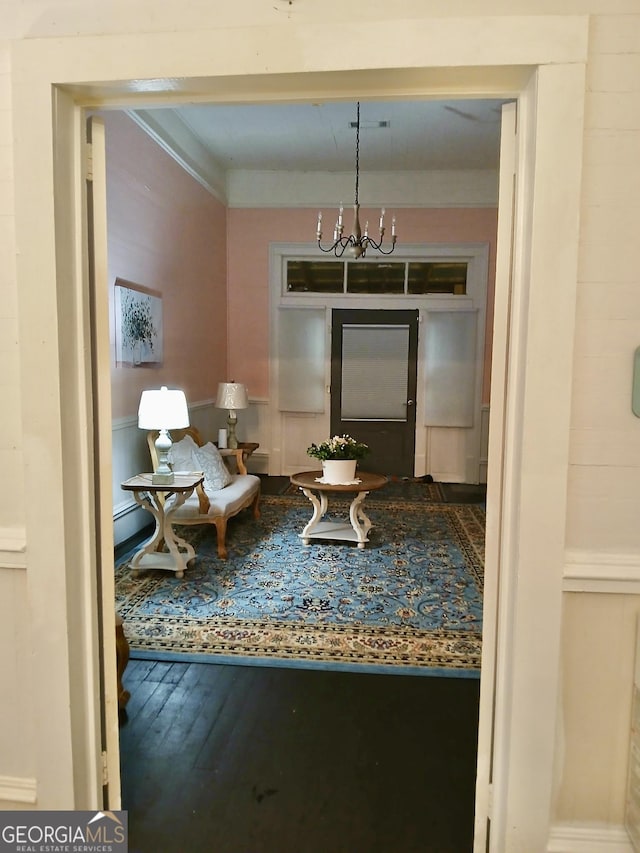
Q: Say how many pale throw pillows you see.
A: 2